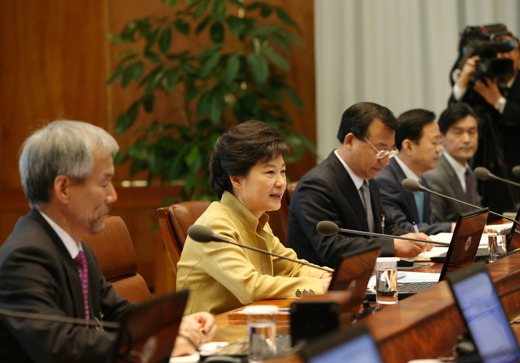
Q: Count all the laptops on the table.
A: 6